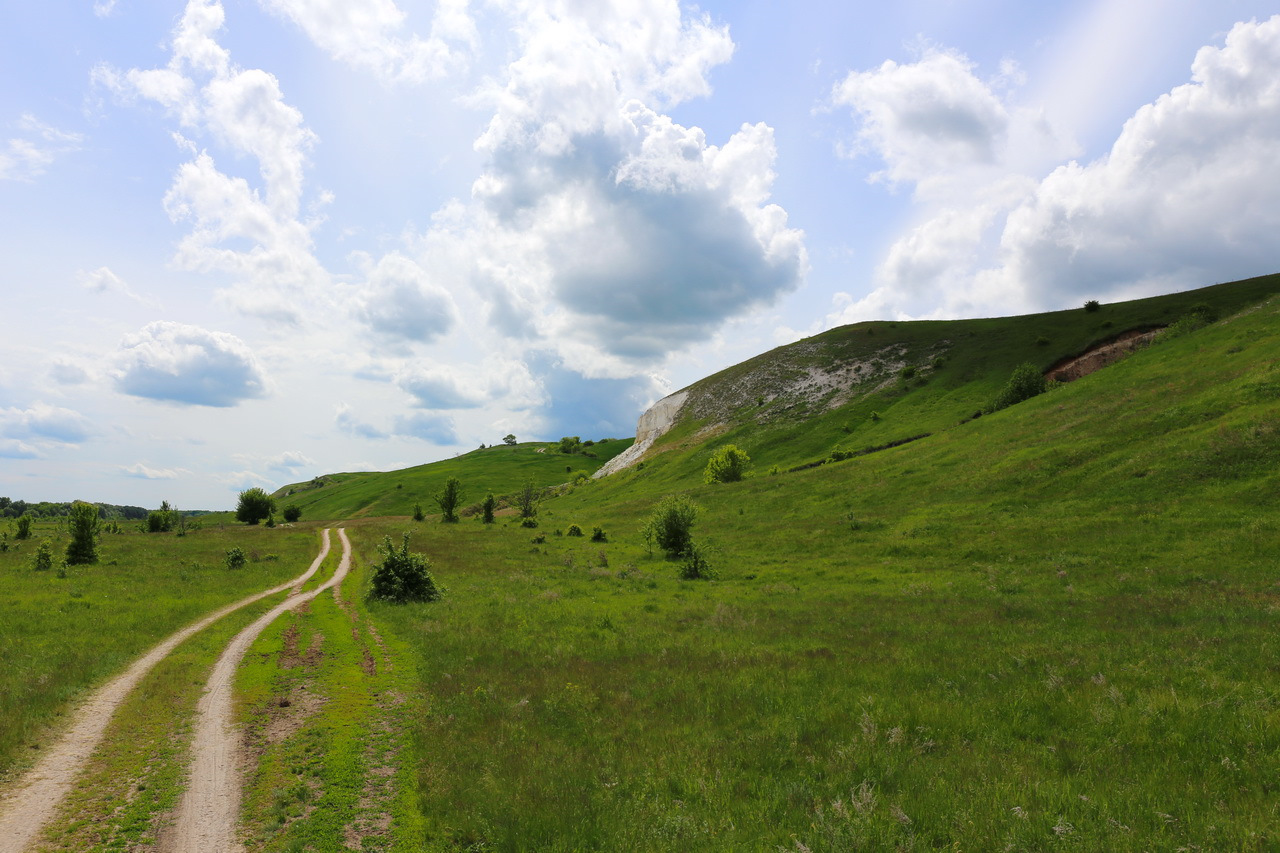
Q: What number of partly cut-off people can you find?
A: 0